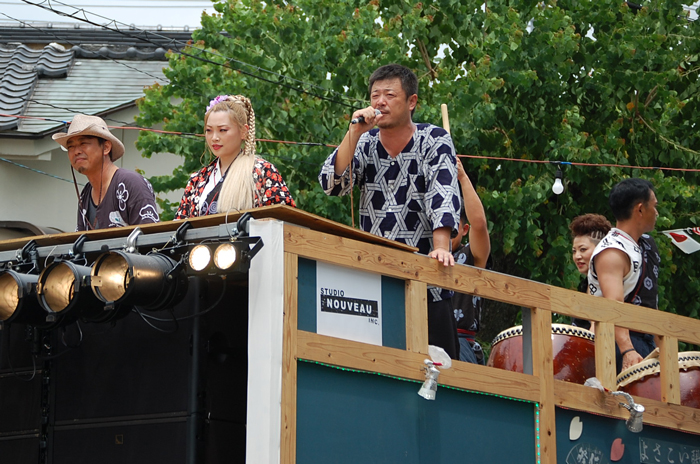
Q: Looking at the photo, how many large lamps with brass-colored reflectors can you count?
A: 3